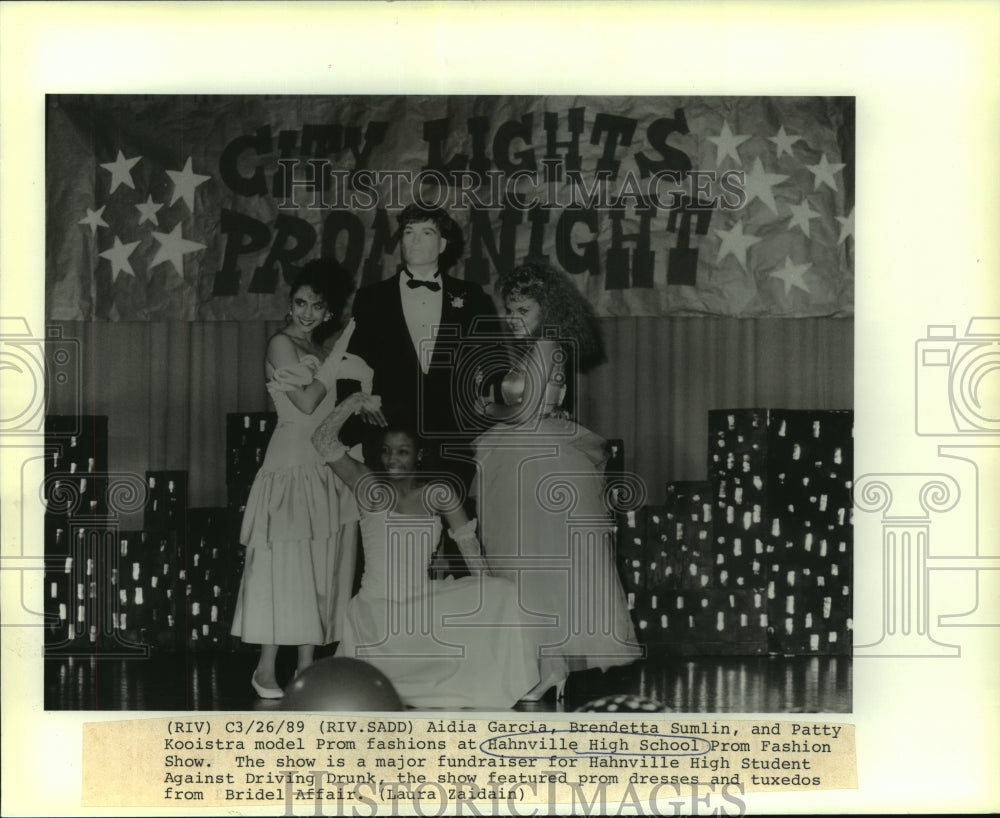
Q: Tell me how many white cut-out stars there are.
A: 14